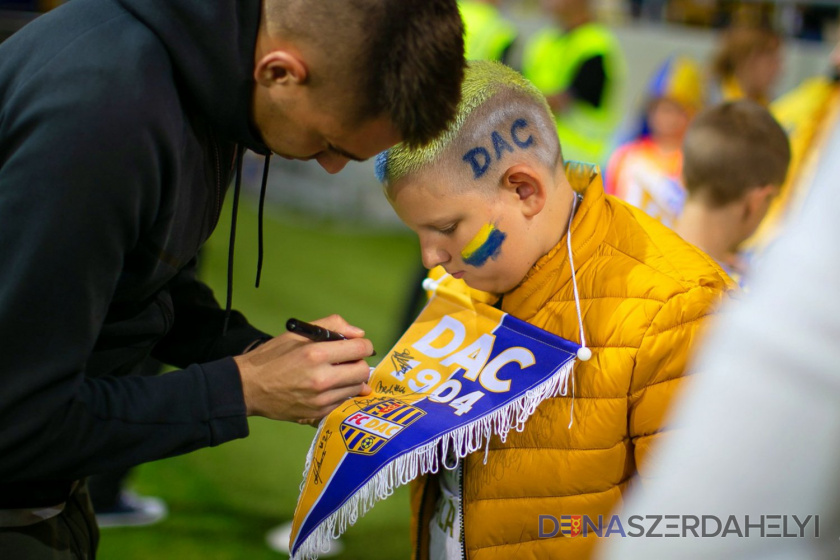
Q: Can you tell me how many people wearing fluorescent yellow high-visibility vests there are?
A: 2